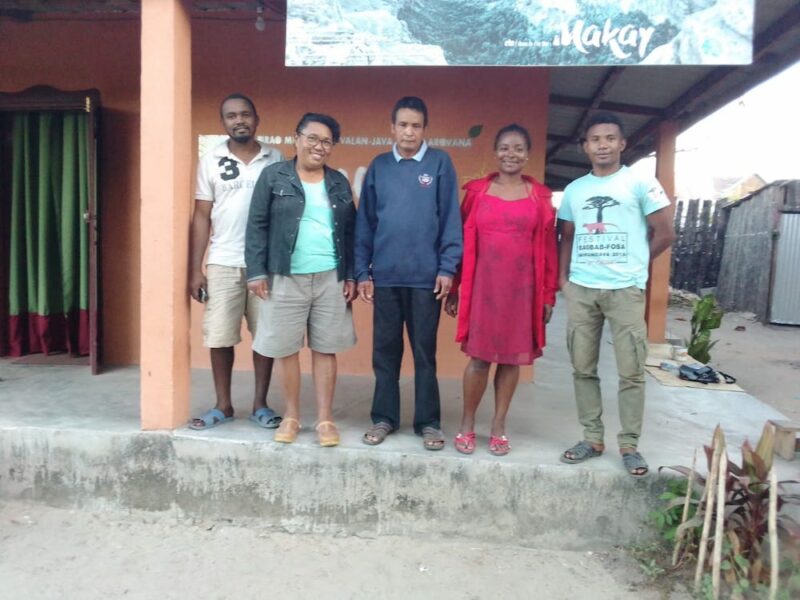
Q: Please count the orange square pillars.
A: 2